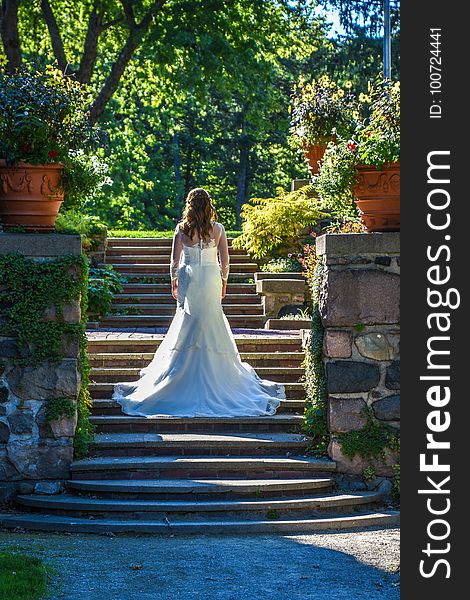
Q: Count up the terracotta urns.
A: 3